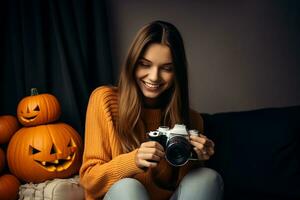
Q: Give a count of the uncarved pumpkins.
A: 3